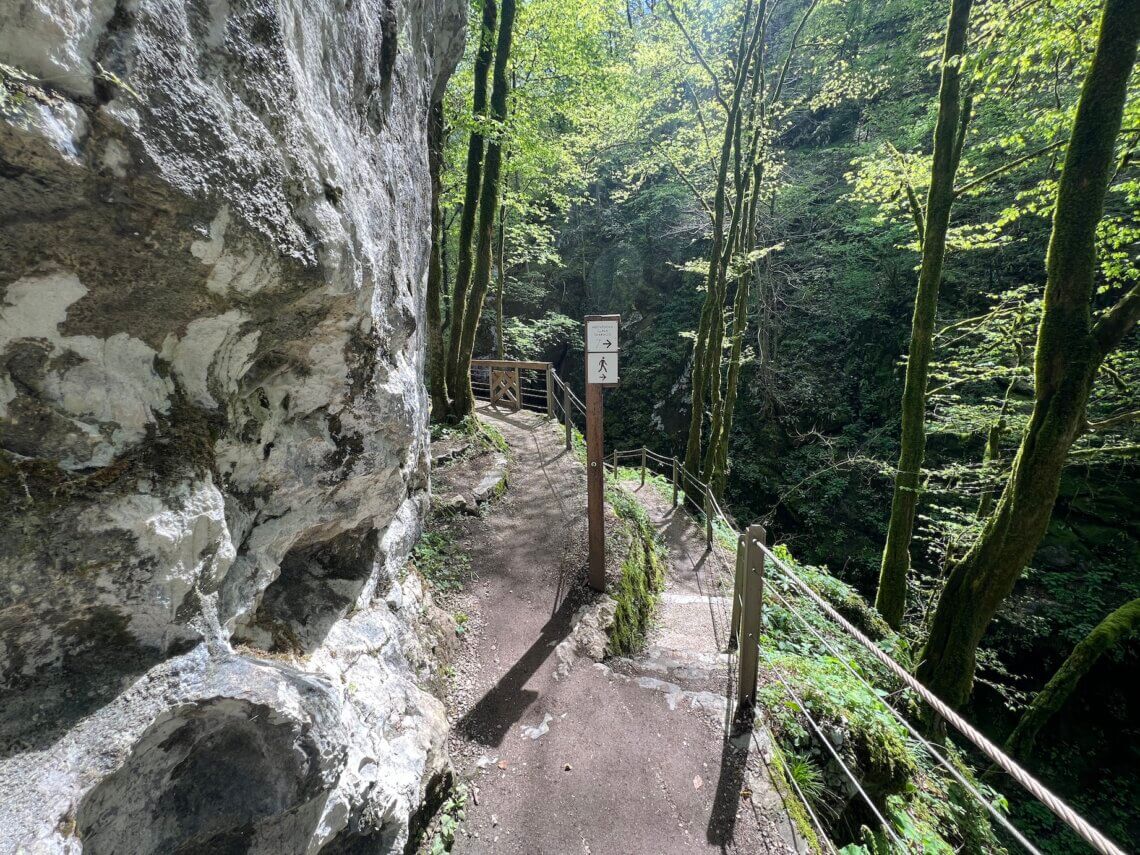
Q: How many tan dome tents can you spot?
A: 0